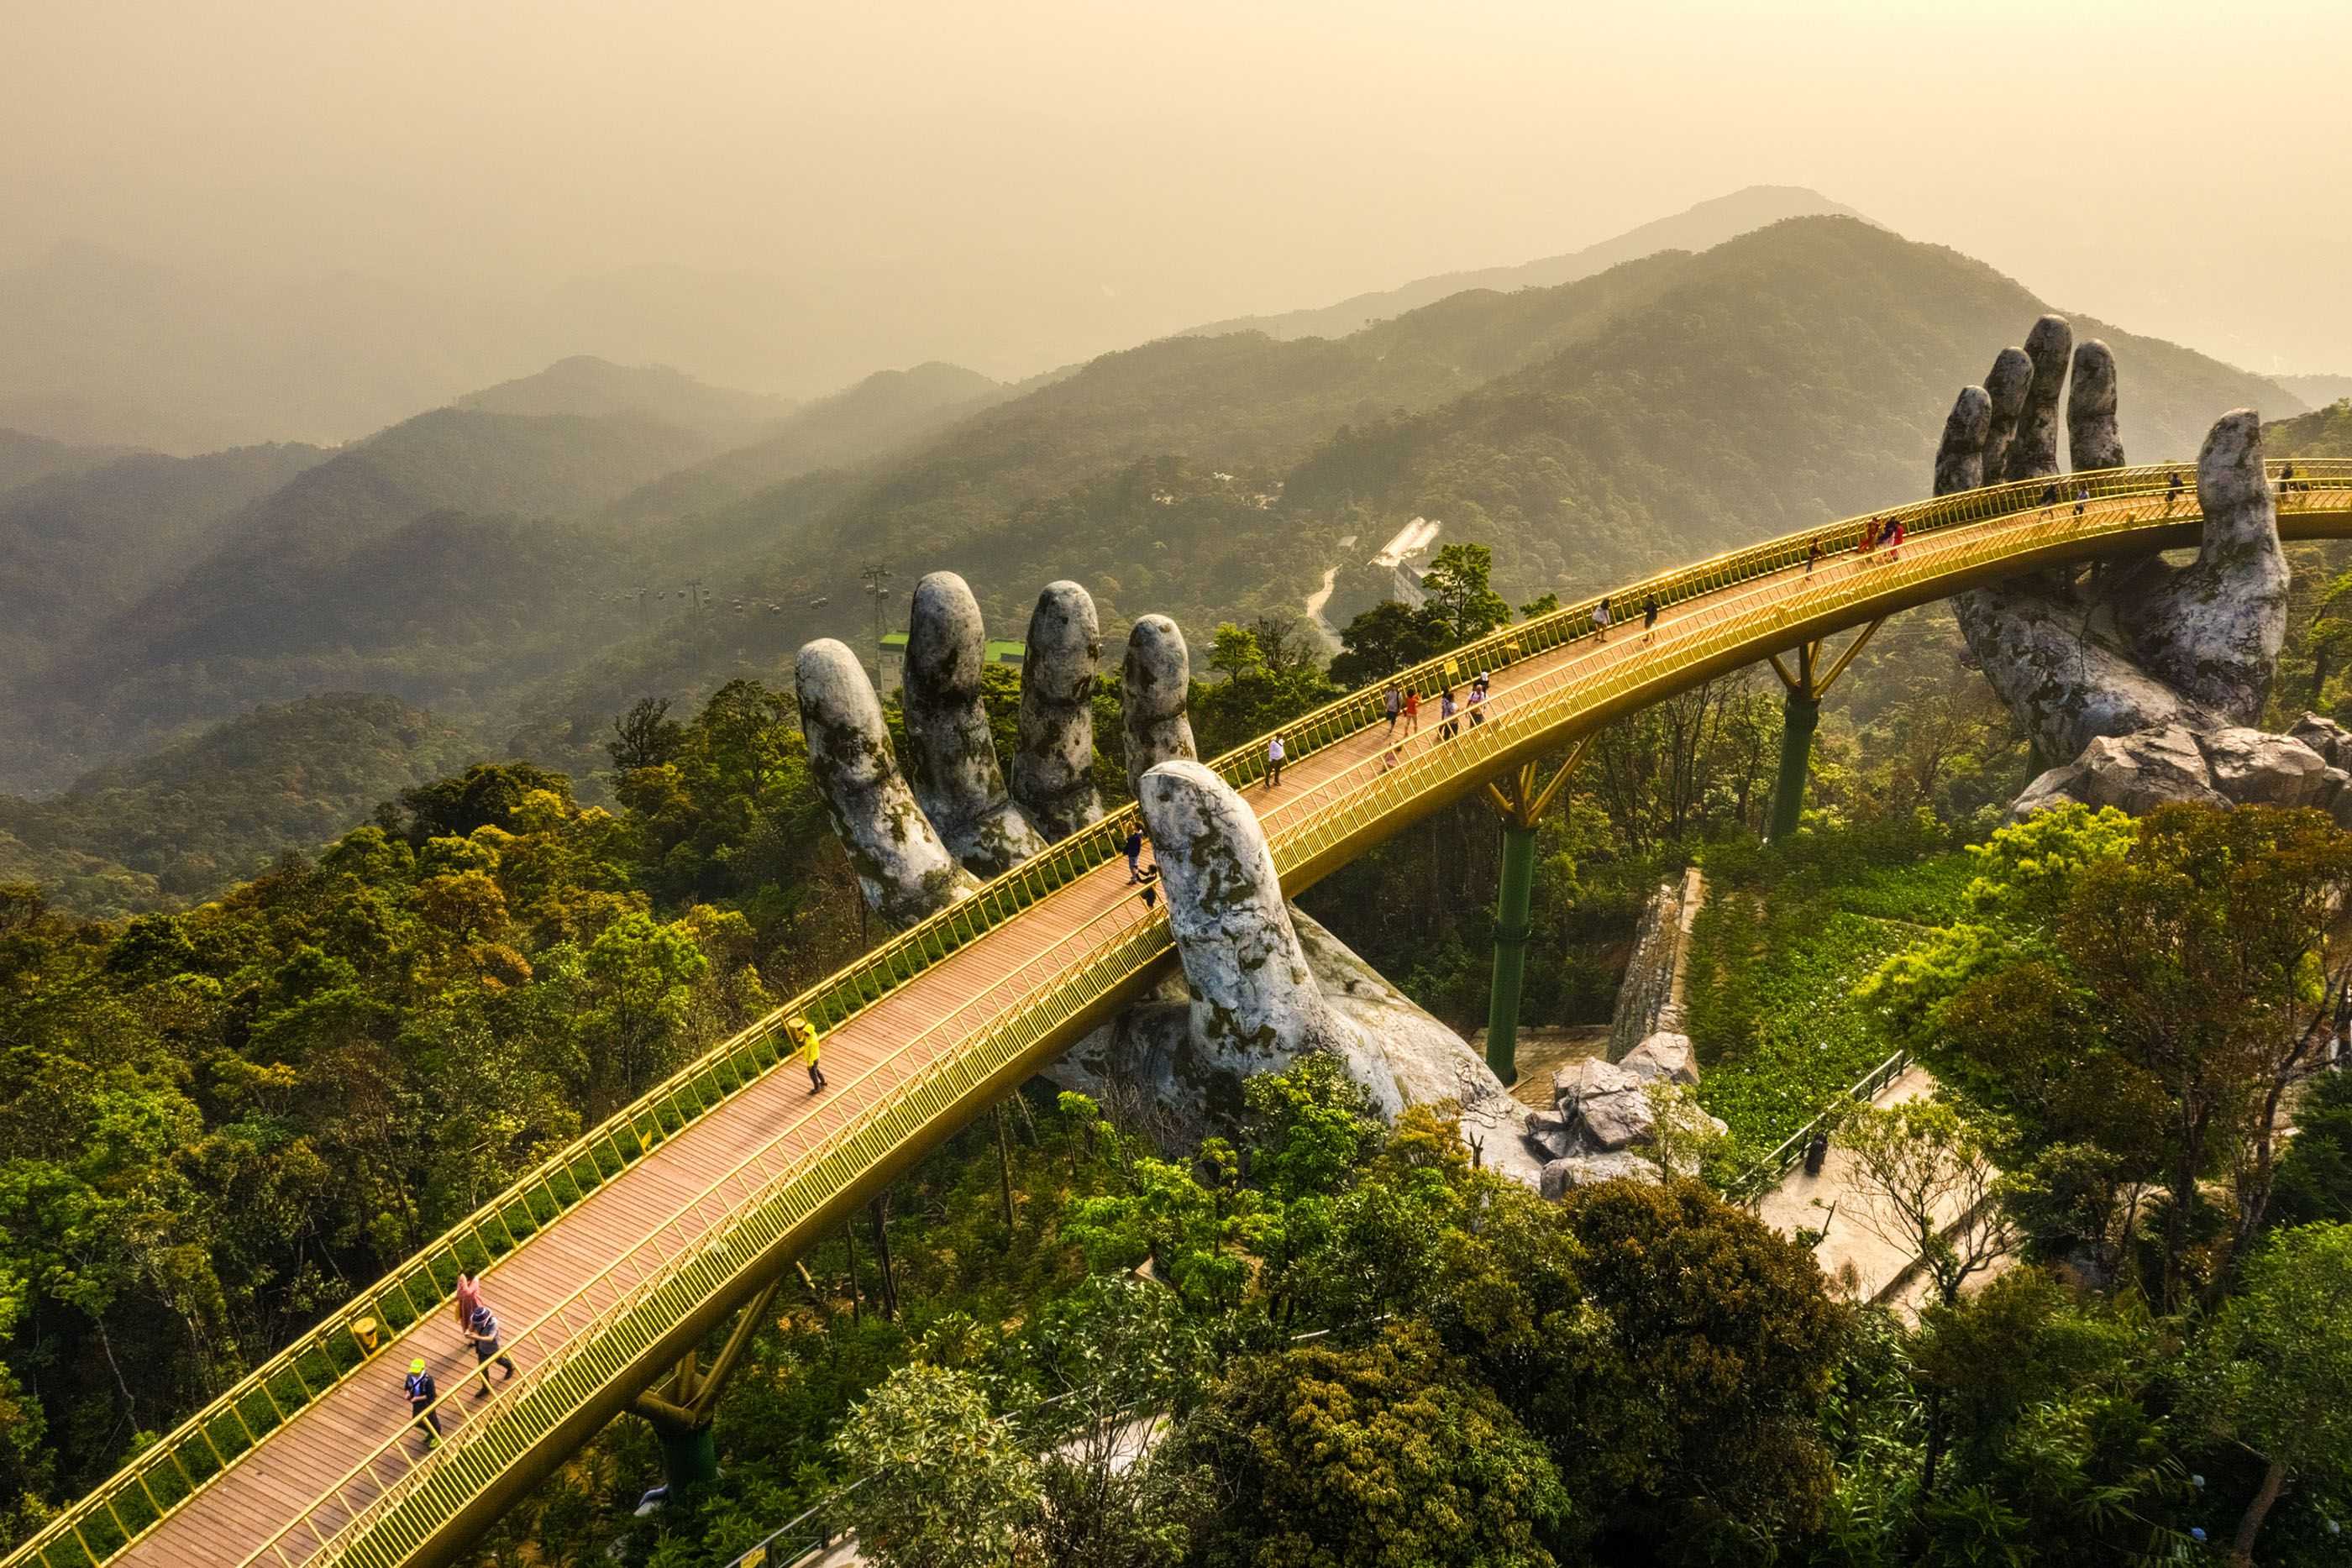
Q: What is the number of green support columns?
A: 3